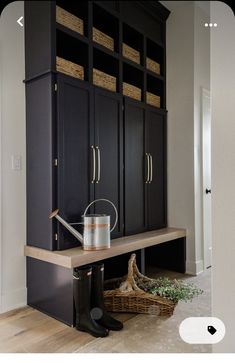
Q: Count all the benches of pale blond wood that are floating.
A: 1